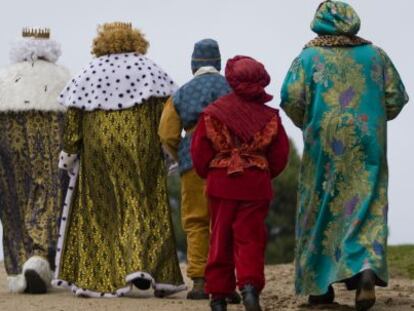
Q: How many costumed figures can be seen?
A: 5